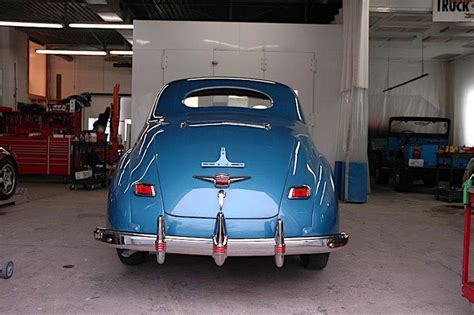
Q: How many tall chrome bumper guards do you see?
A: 3